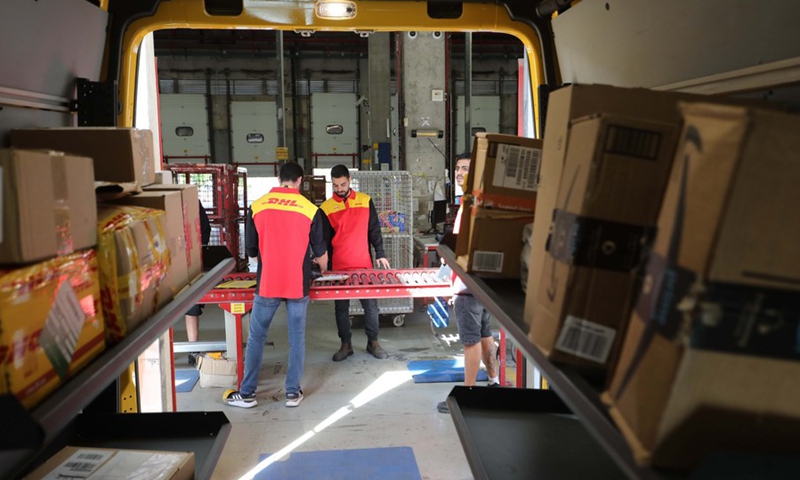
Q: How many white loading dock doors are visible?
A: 4